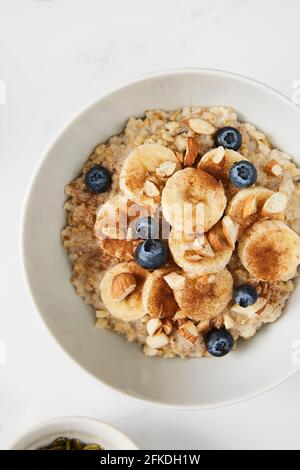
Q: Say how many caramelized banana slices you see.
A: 10